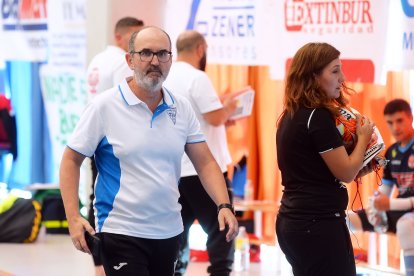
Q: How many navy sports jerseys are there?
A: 1